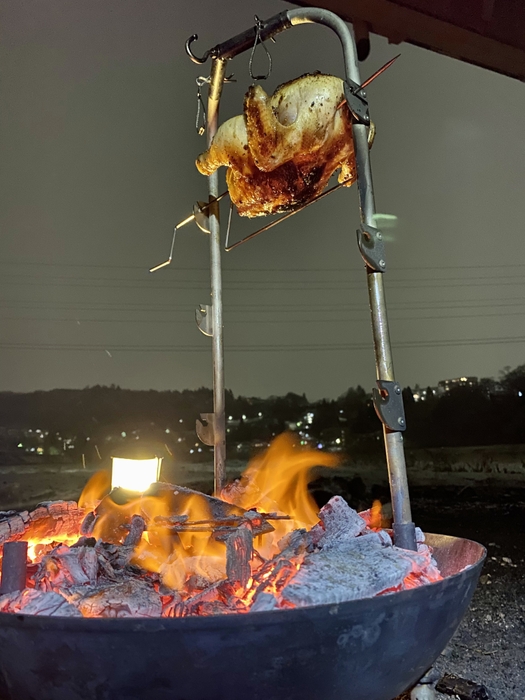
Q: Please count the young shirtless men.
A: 0